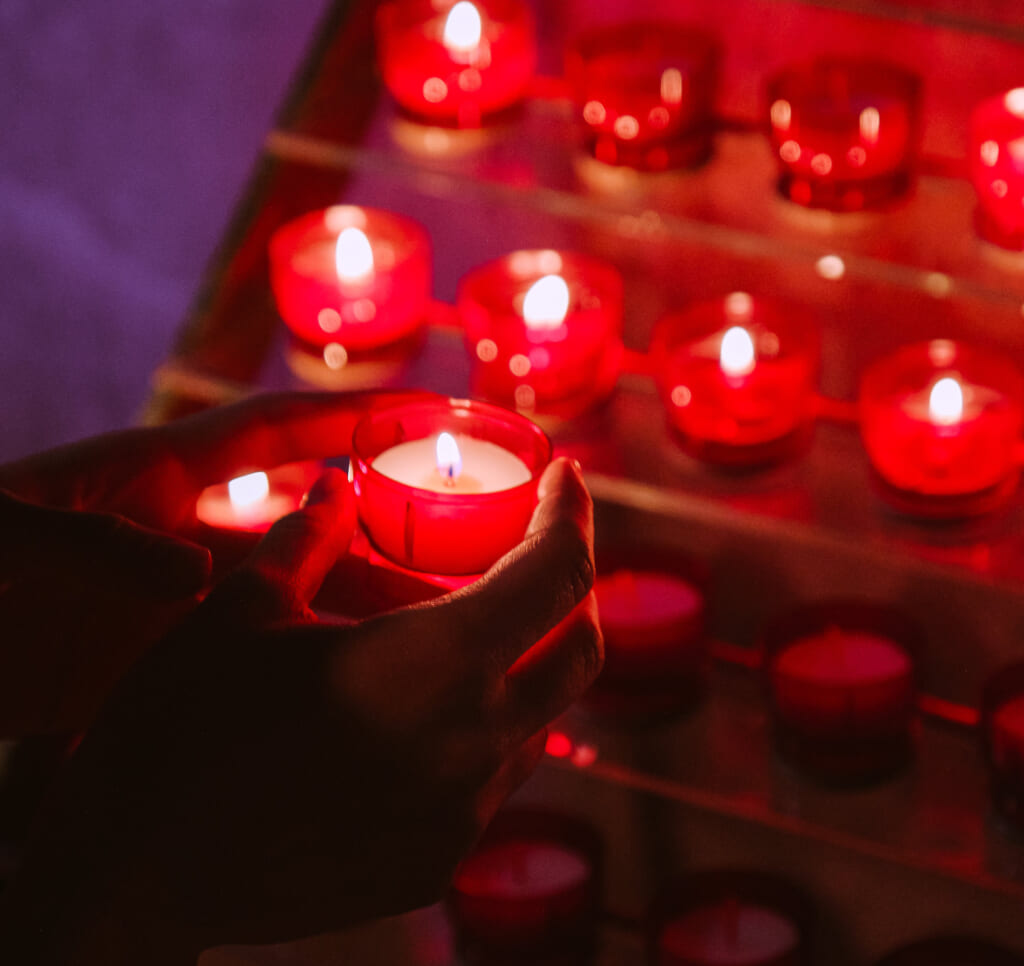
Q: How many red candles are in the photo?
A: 15